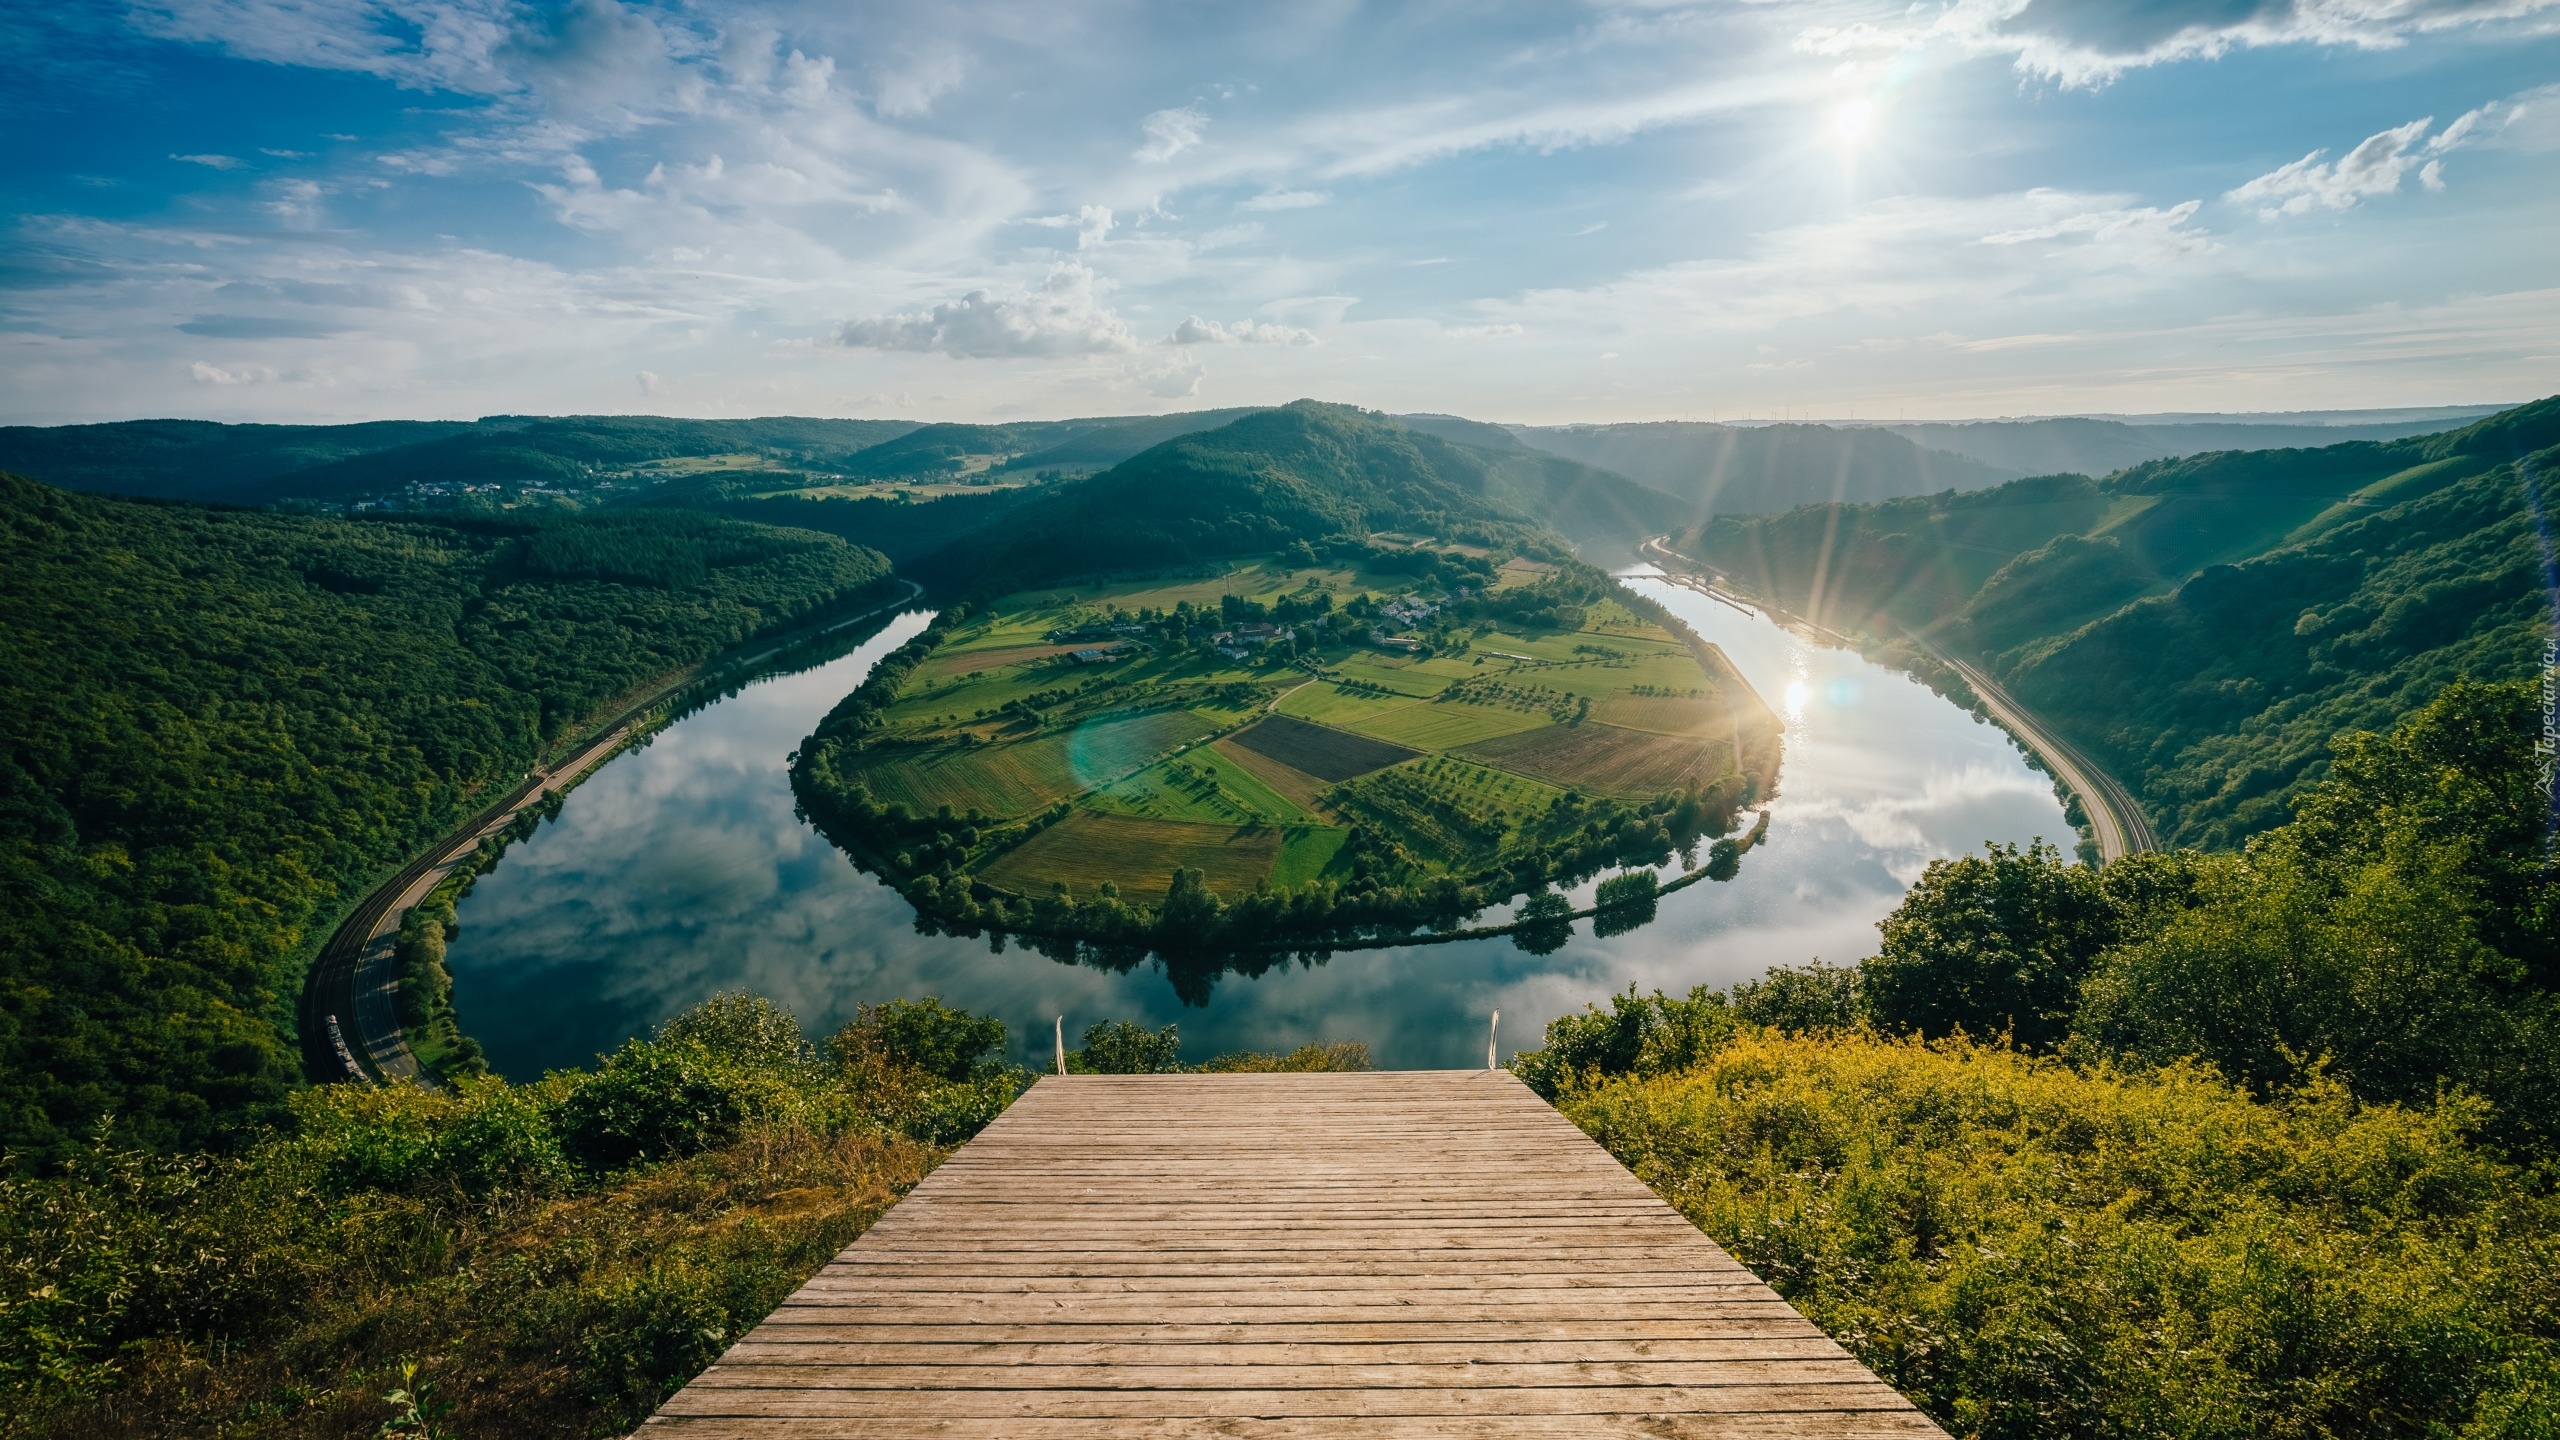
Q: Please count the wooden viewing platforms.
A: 1